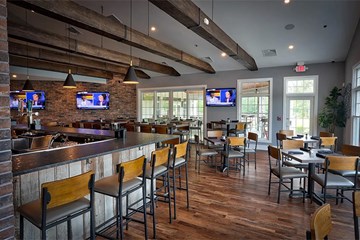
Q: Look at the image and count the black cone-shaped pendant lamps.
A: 3